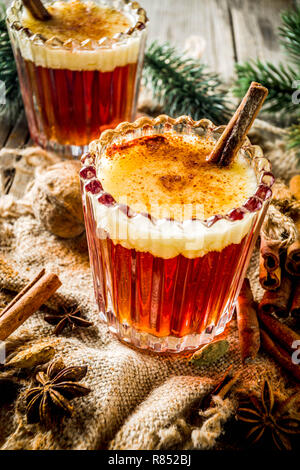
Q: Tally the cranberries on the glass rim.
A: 0